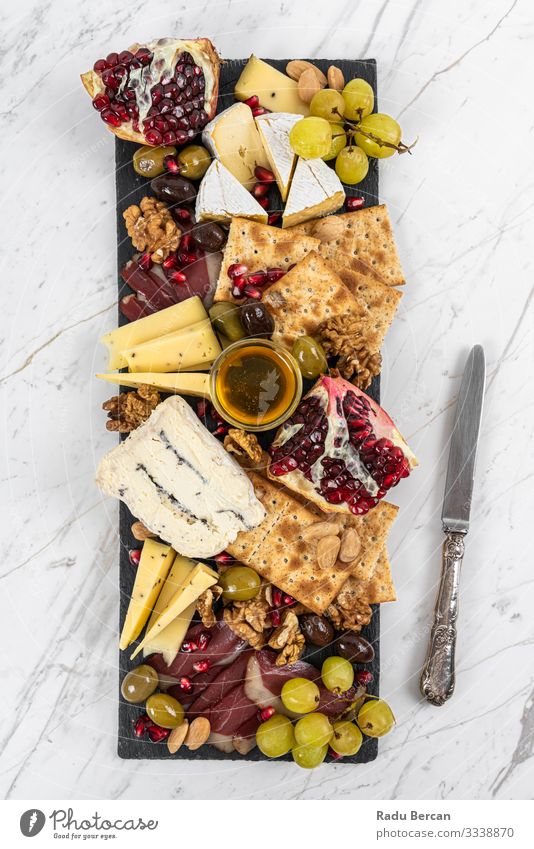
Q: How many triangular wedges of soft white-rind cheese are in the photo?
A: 4